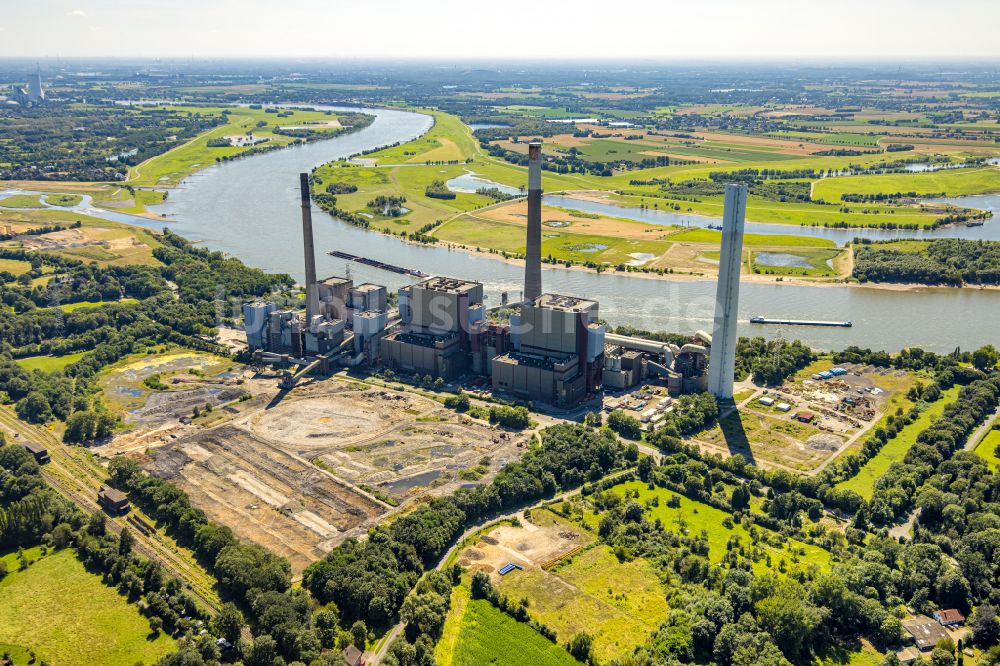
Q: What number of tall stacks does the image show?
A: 3